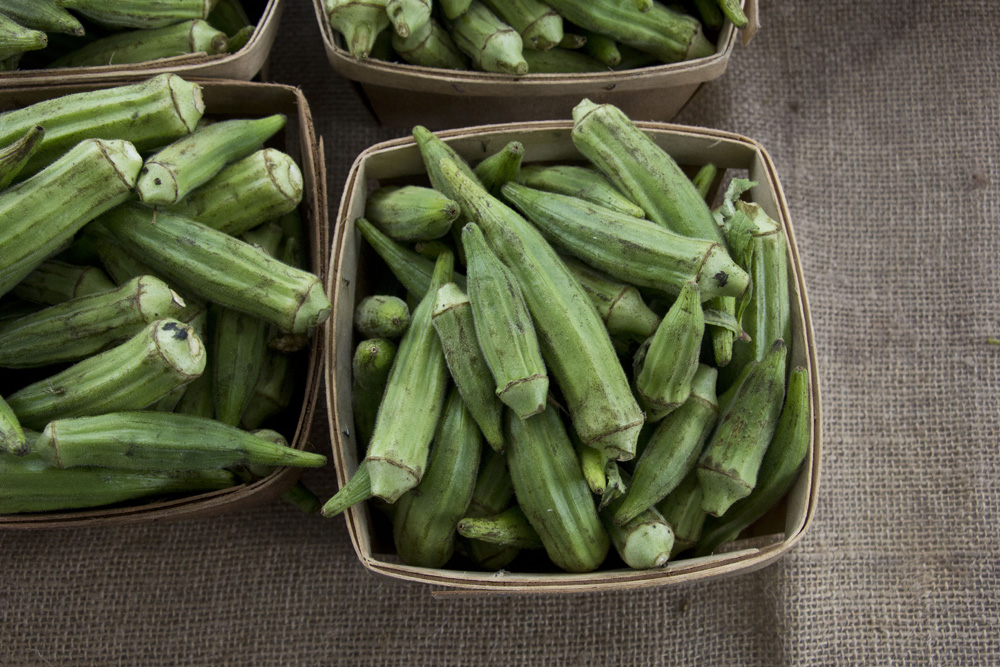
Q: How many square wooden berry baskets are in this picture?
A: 4